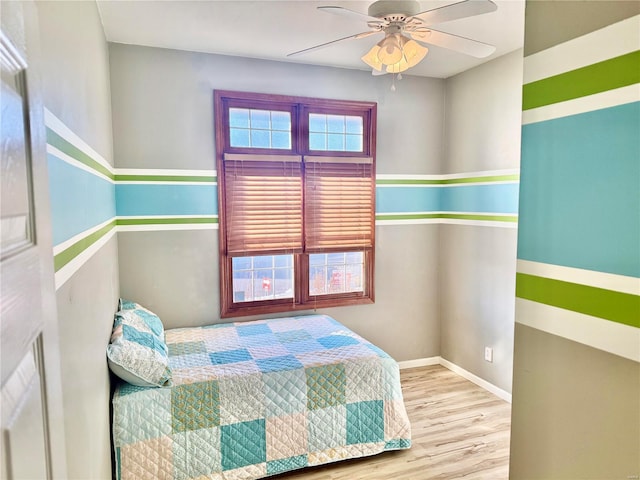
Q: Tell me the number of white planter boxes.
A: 0